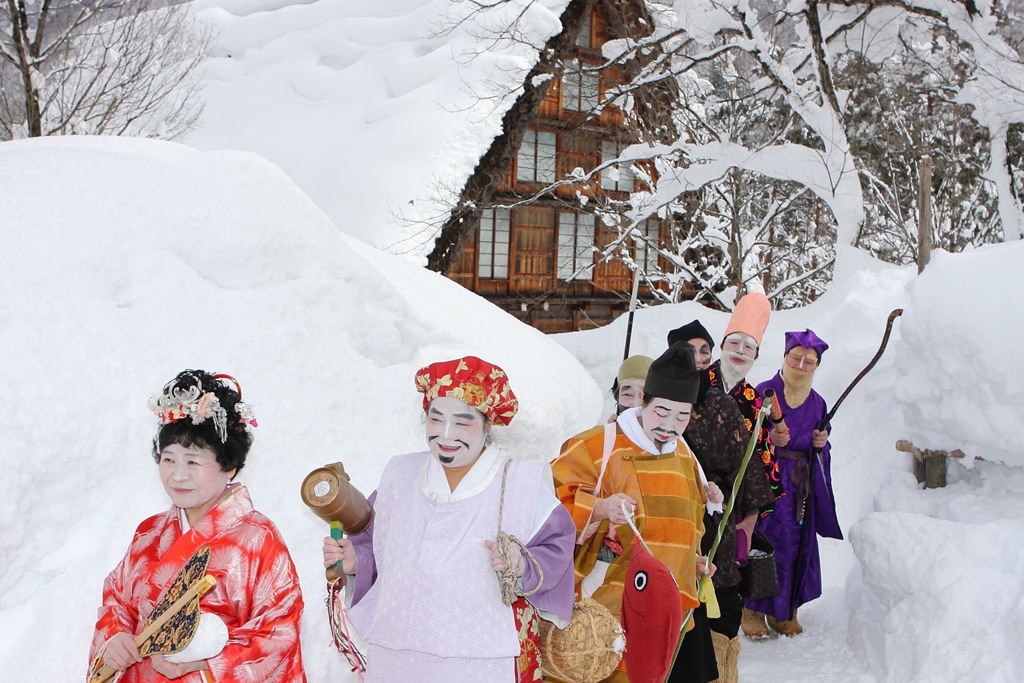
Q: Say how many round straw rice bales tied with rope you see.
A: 1